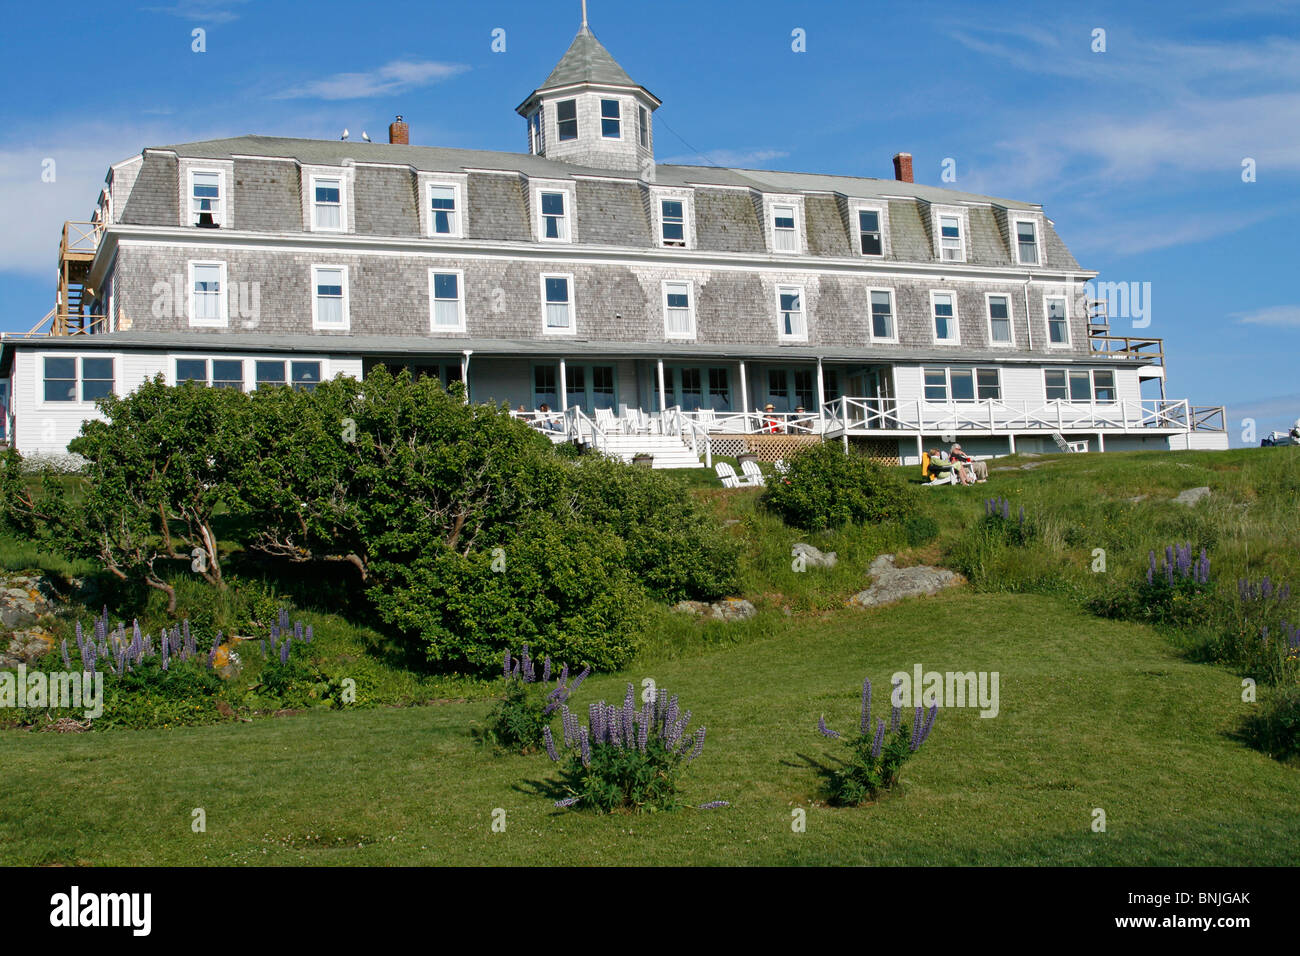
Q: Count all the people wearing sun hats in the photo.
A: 2